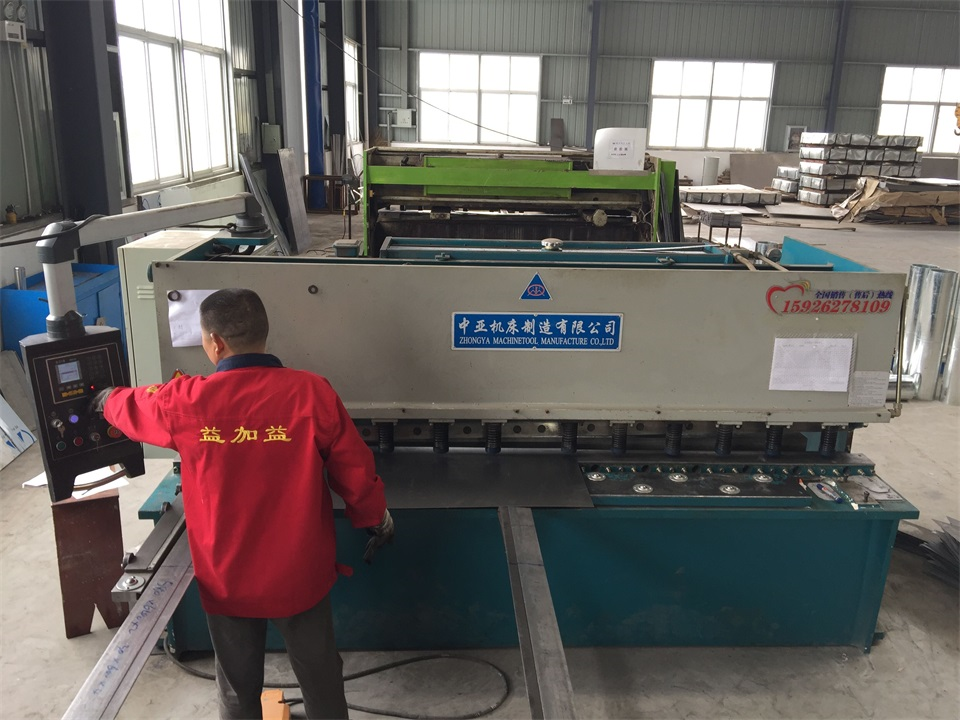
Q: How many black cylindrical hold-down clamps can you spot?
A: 9